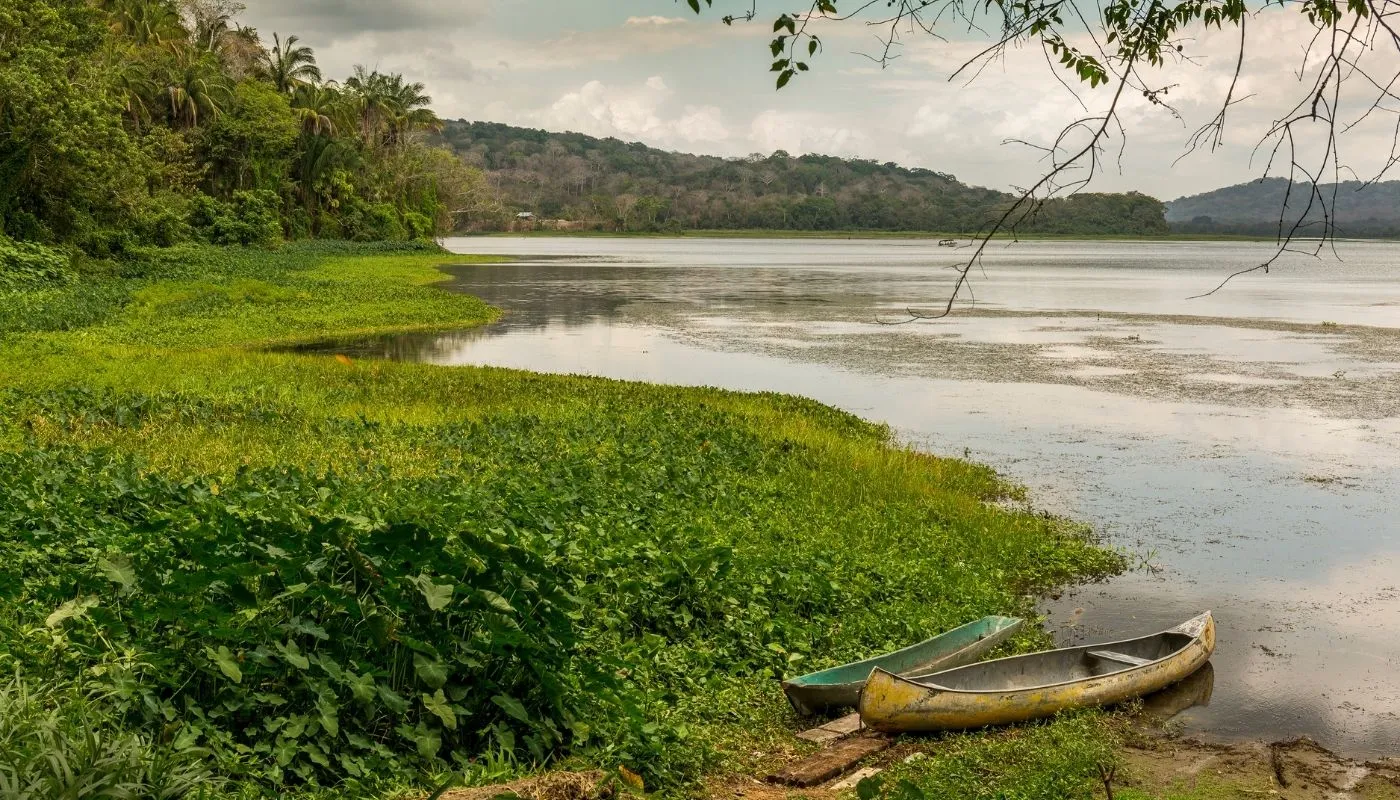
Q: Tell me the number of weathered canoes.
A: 2